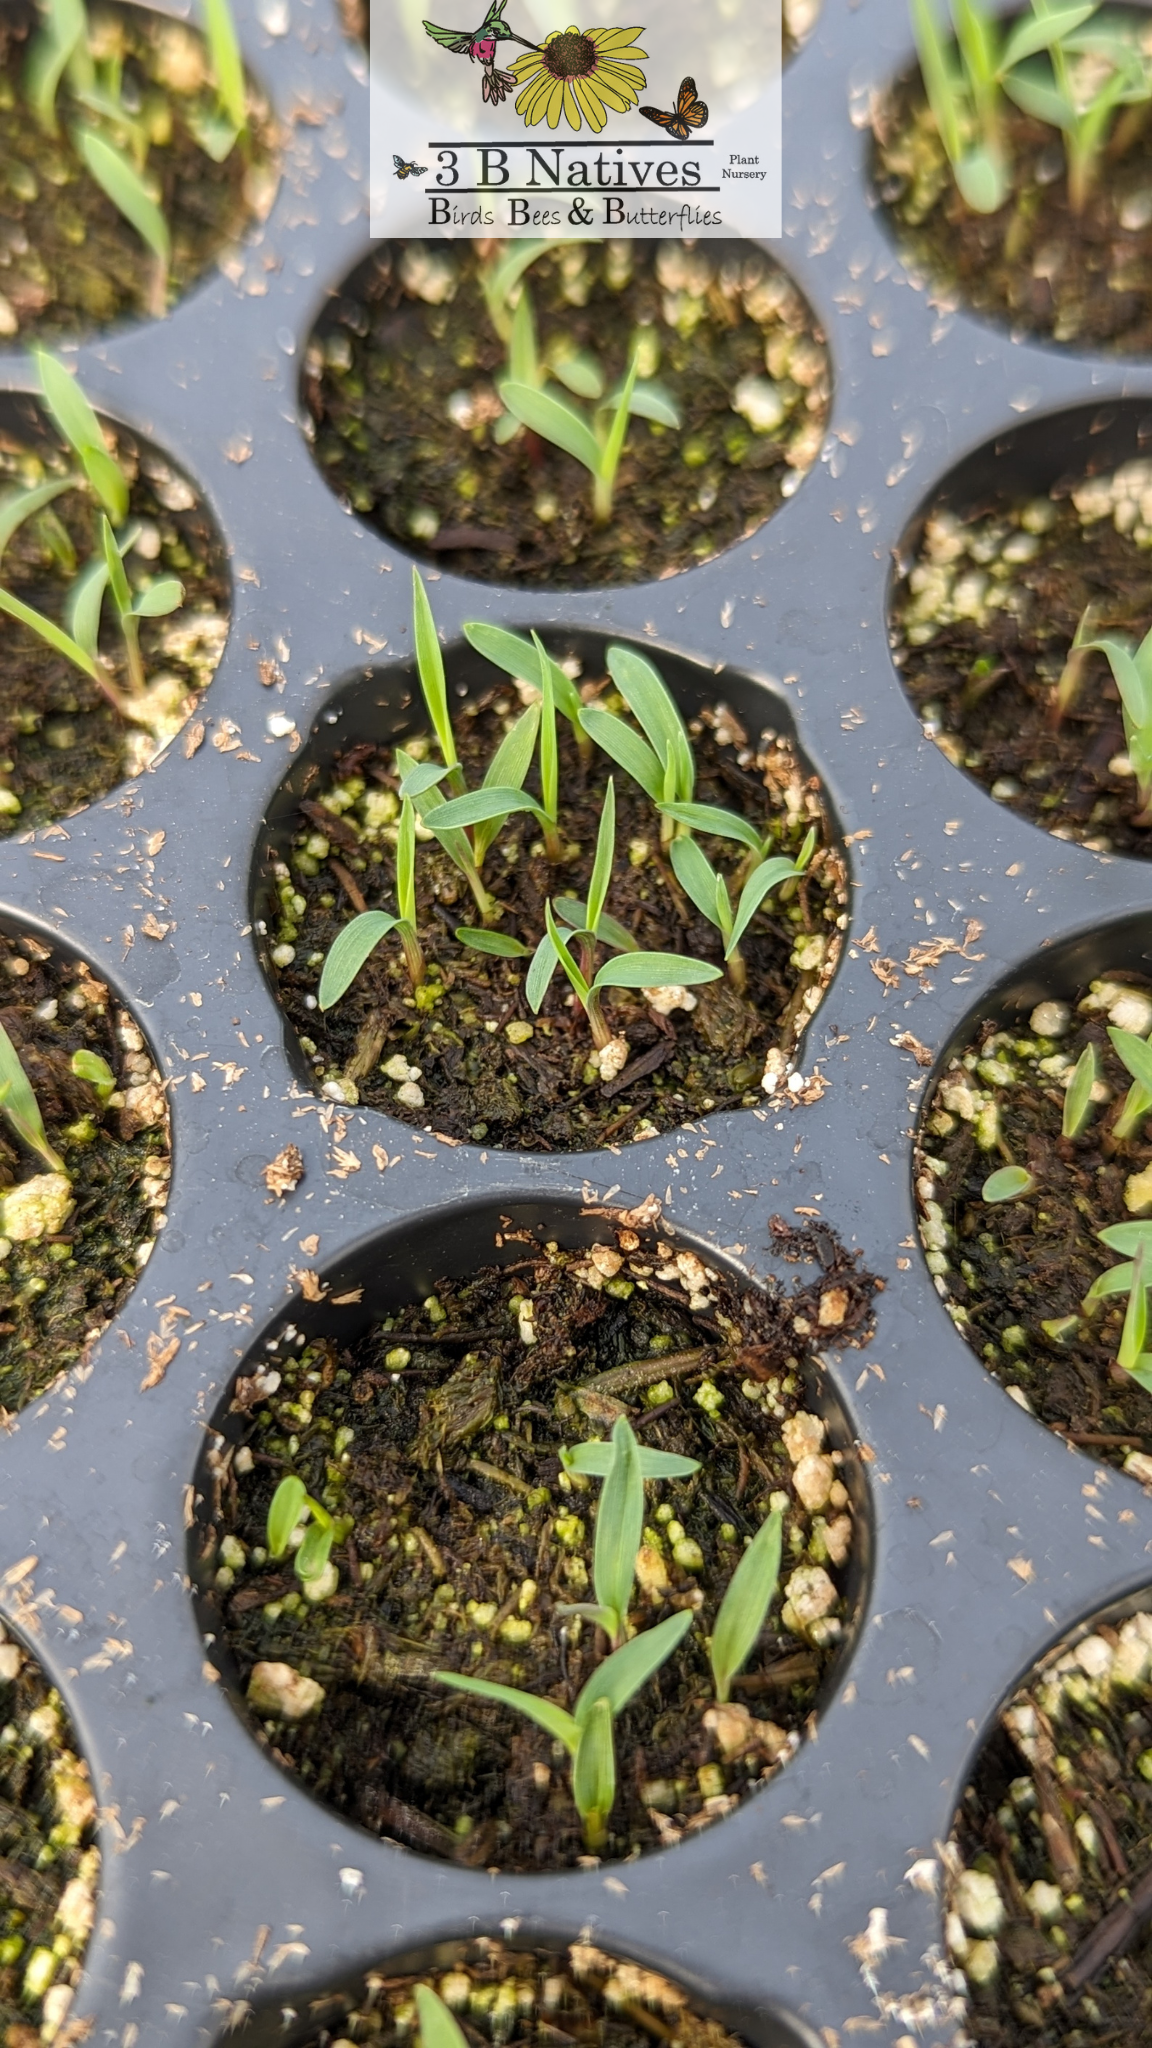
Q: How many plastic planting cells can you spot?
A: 13